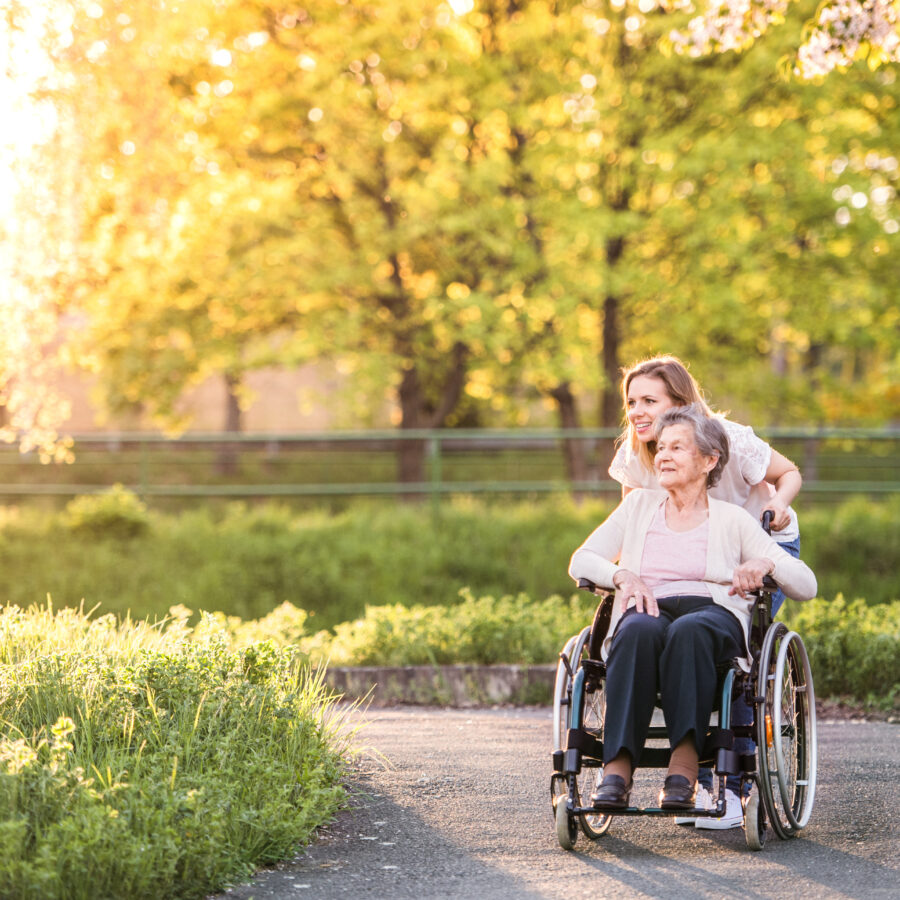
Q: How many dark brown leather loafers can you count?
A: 2